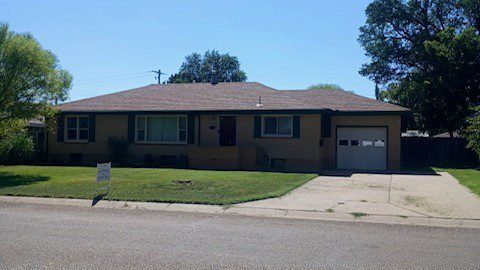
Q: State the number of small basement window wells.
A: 3